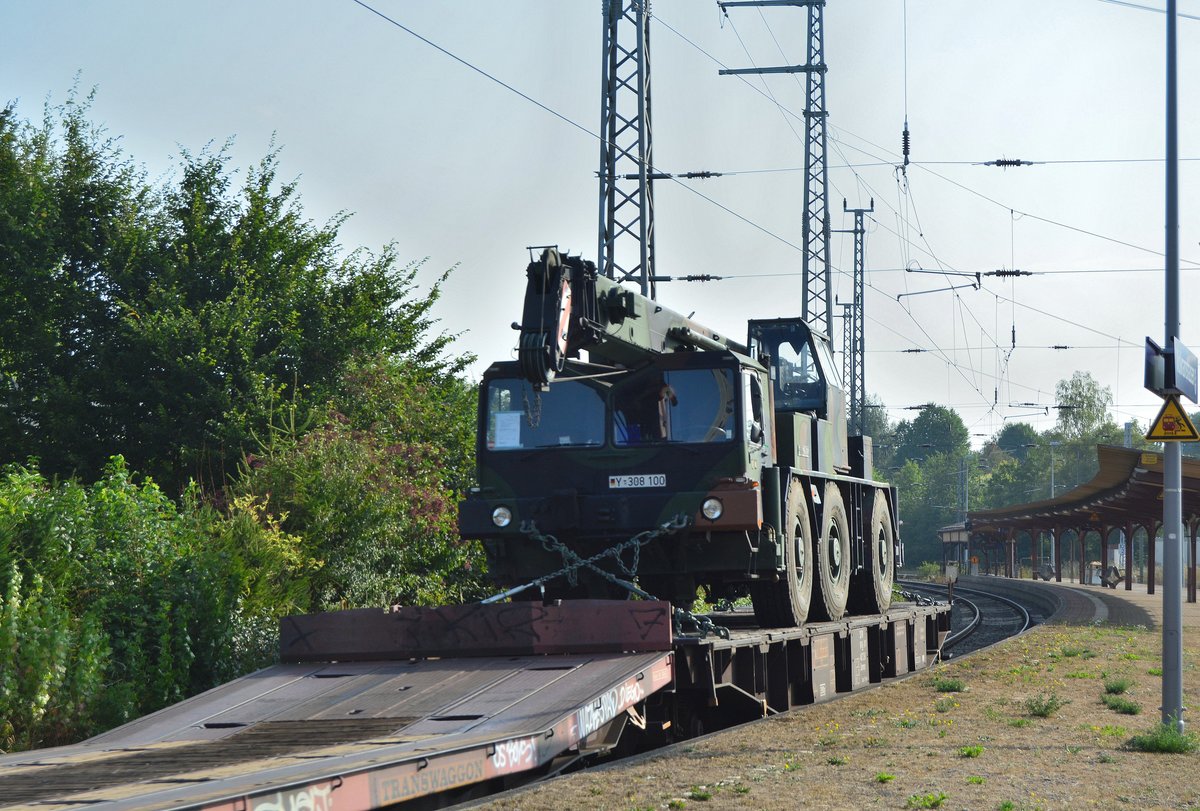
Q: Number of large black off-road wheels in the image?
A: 3